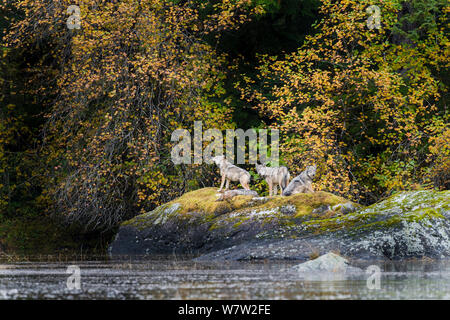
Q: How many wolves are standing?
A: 2